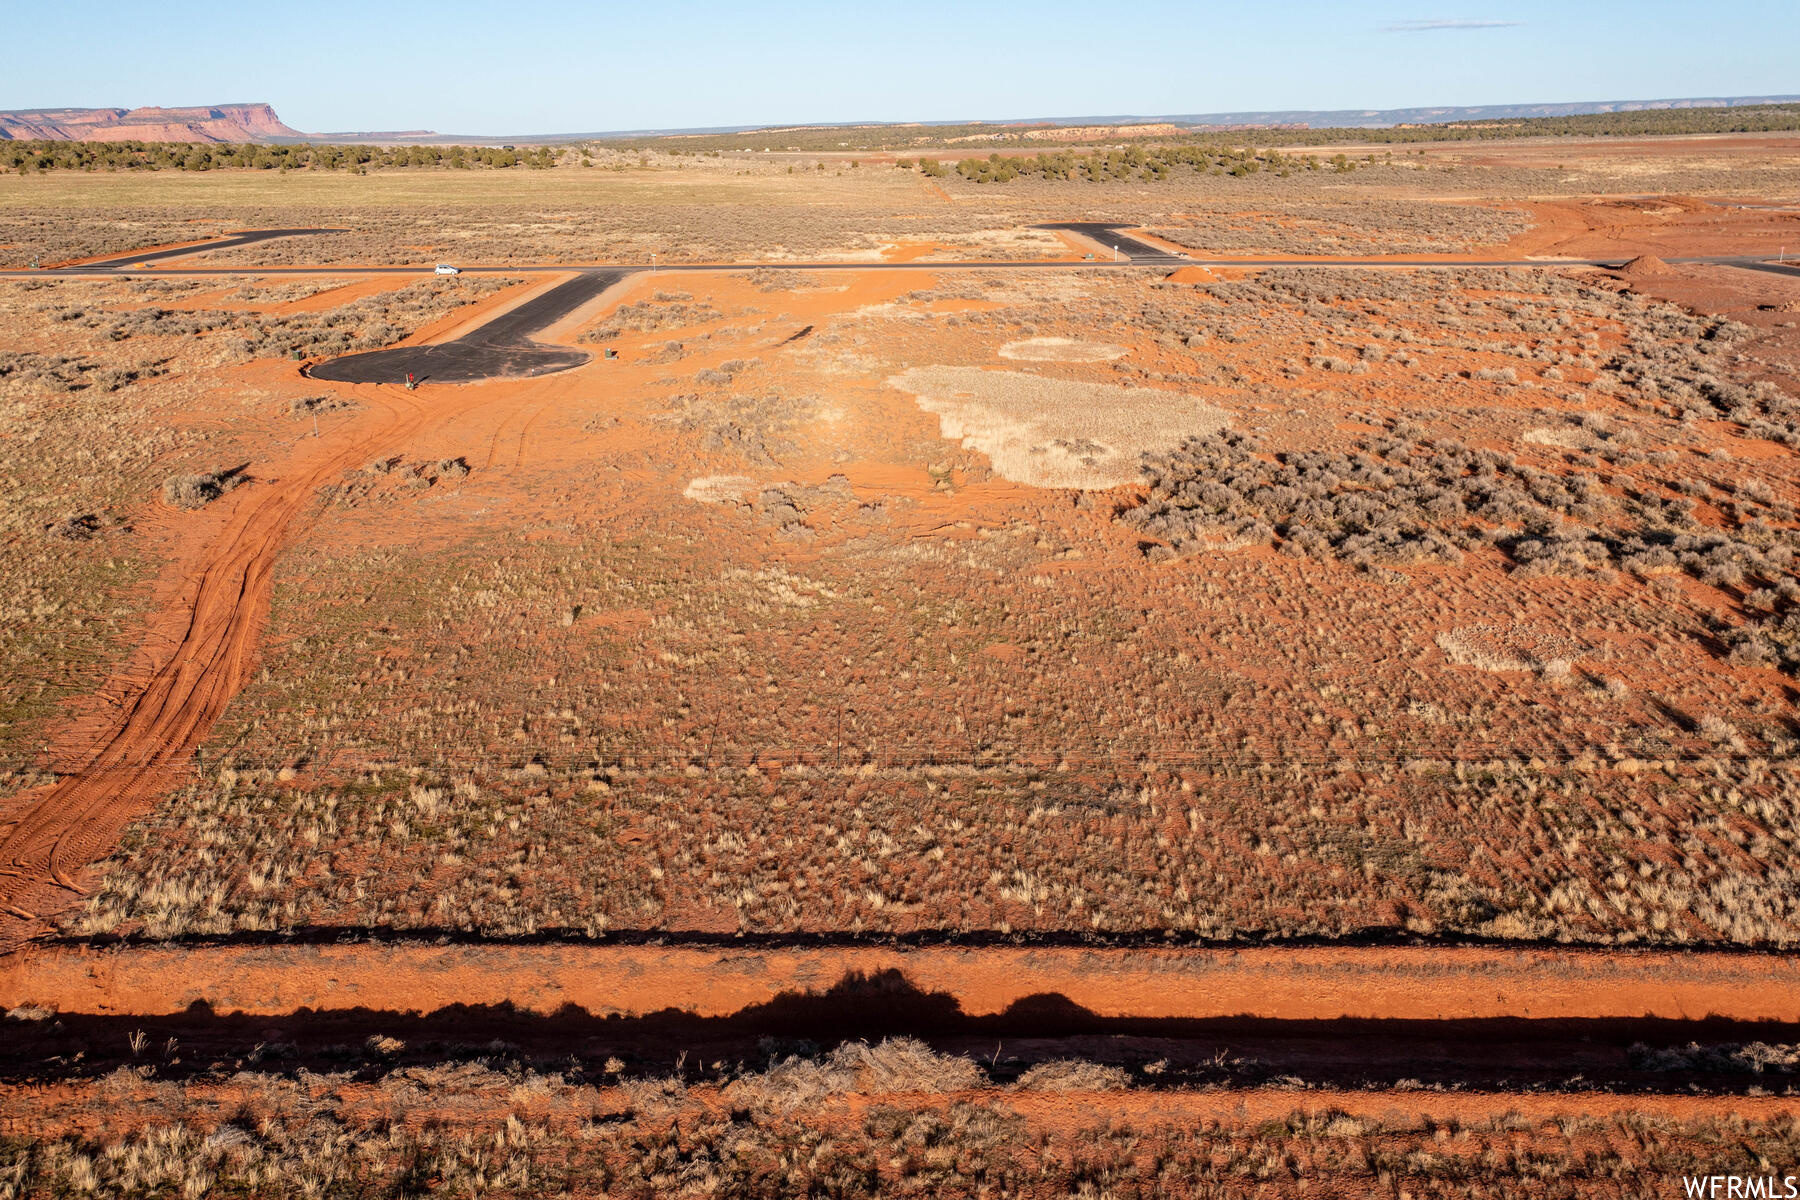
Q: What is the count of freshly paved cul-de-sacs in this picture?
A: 3